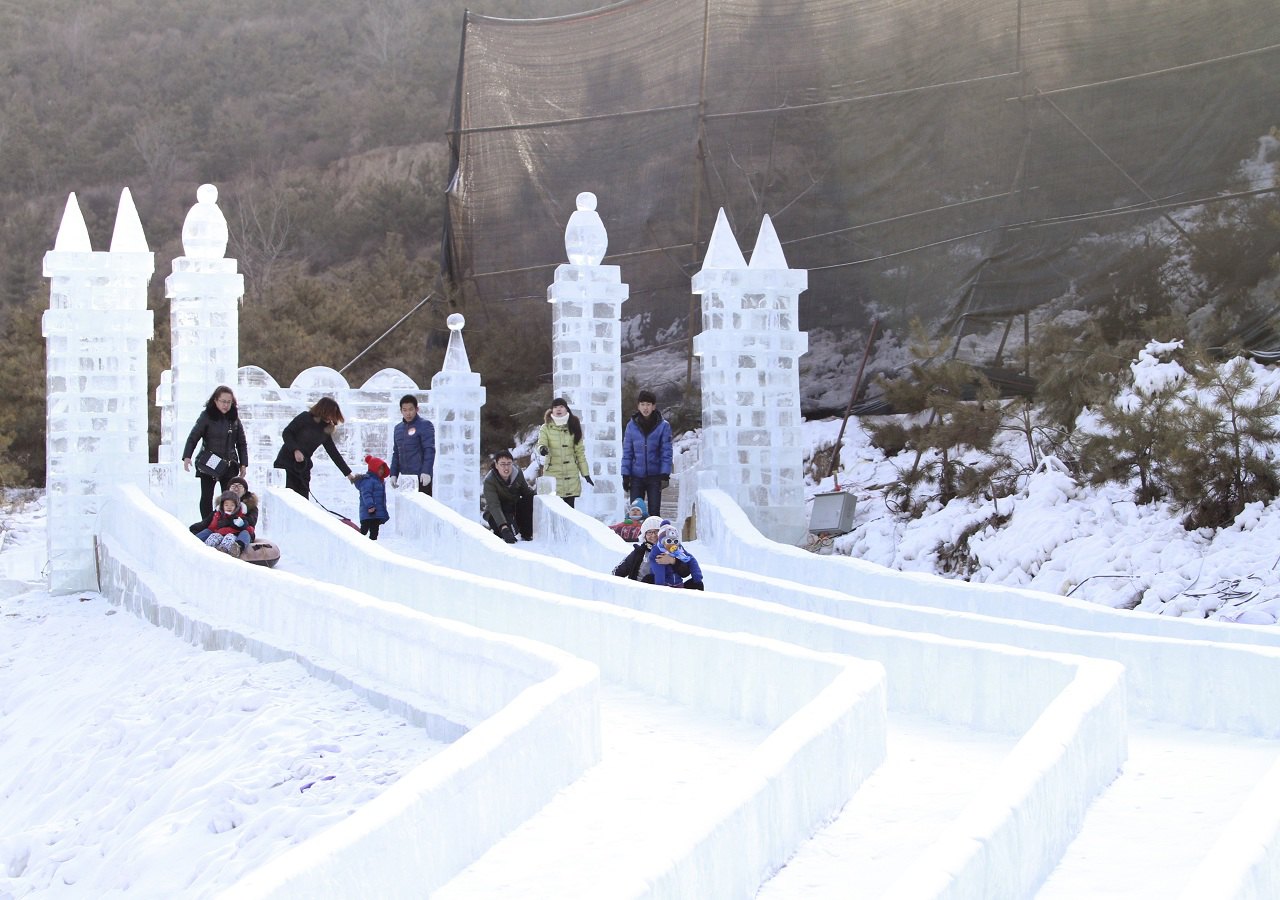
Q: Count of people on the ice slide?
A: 12